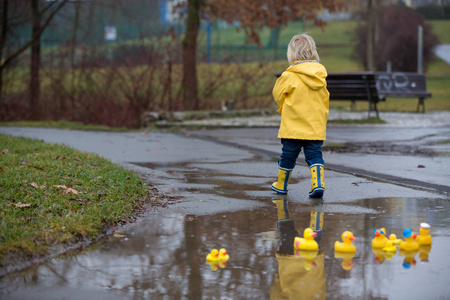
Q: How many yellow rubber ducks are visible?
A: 9